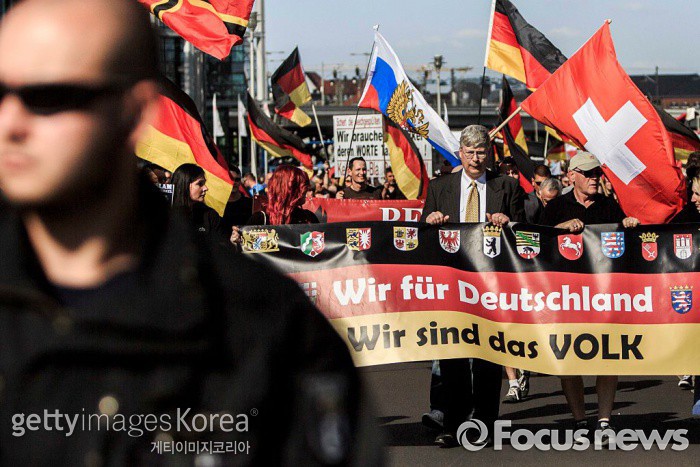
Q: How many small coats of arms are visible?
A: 13